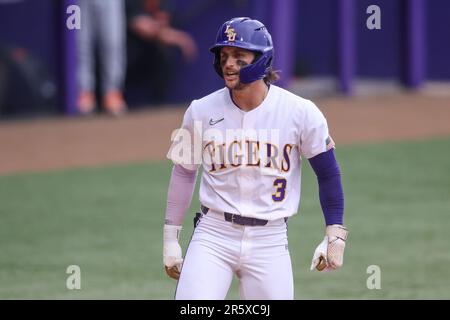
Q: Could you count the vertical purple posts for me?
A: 4